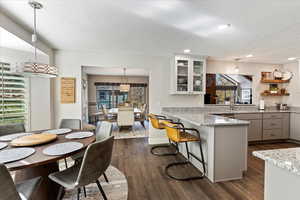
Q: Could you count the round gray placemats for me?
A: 6